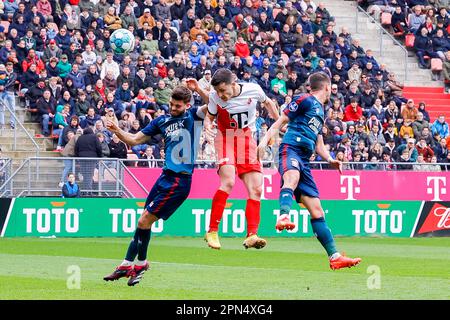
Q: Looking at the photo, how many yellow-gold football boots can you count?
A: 2